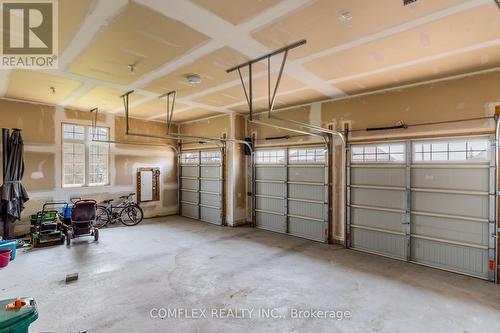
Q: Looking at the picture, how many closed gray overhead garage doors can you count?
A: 3